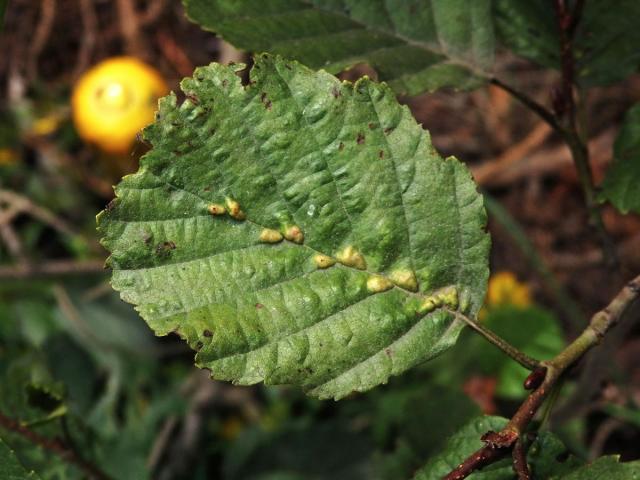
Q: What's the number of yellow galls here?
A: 10